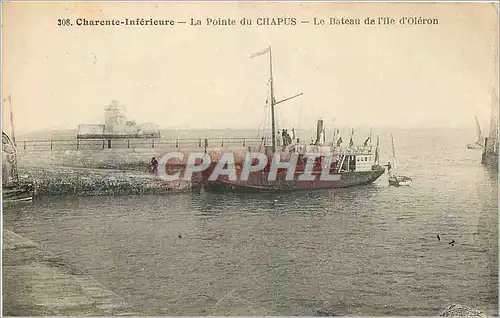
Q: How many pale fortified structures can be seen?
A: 1